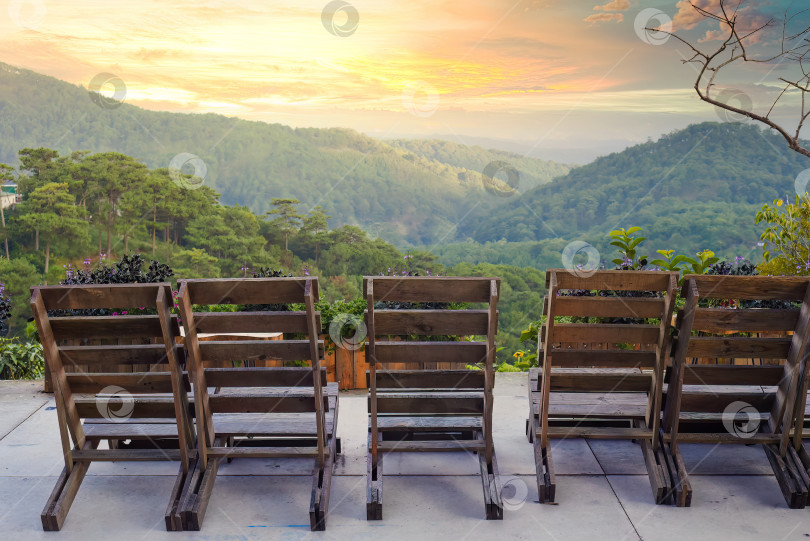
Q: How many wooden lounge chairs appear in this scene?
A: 5